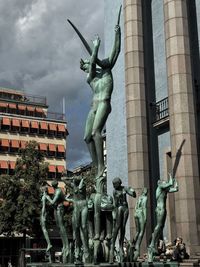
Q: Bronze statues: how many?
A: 7